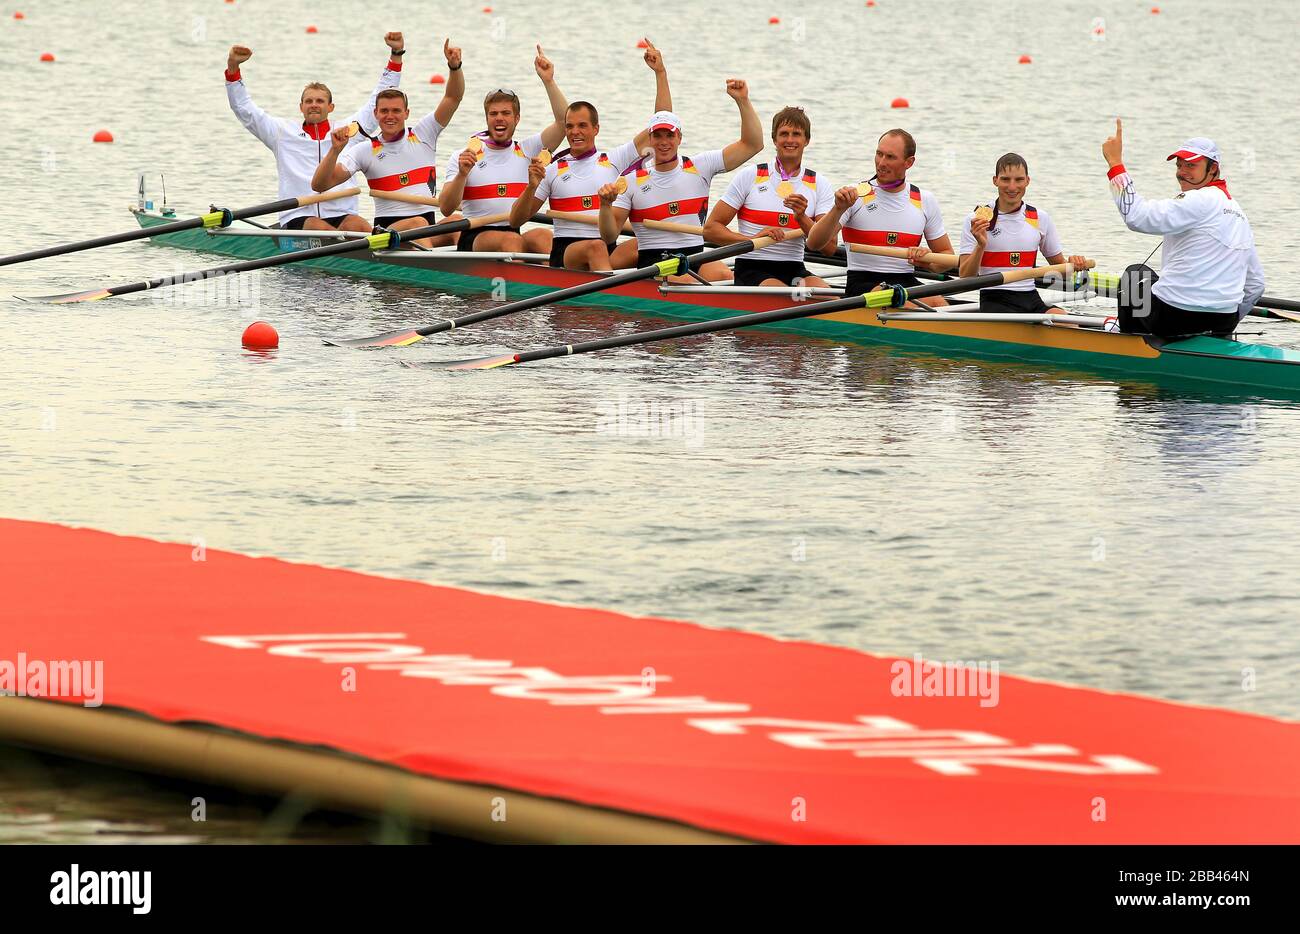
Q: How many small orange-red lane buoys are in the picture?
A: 15